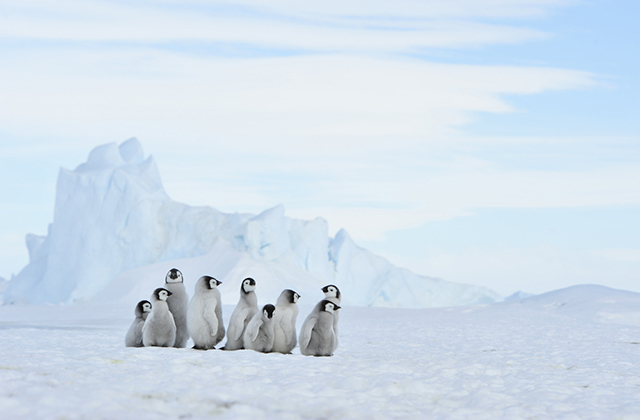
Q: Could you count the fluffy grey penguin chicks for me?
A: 9